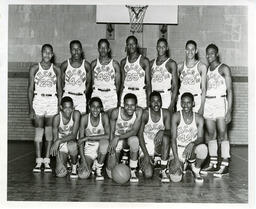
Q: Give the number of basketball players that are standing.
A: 7